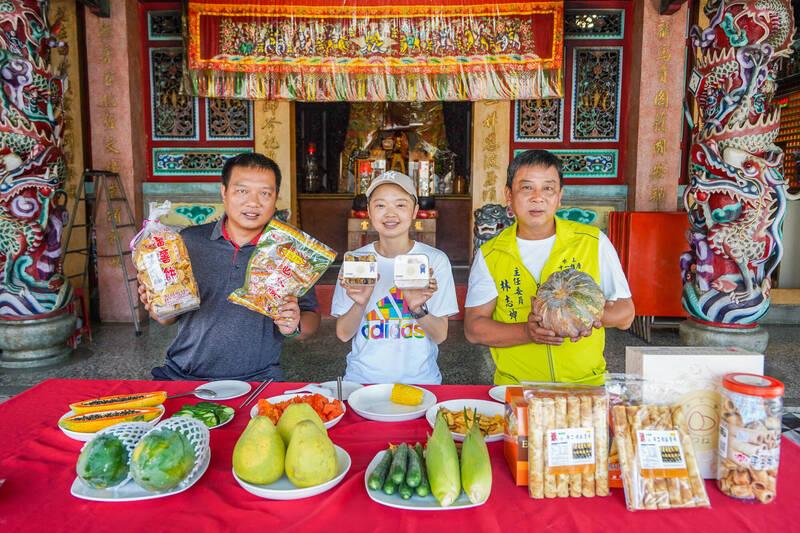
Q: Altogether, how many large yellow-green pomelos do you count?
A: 3